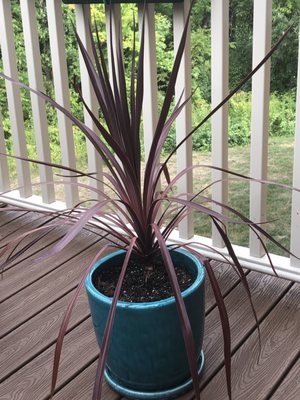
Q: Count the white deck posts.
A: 11